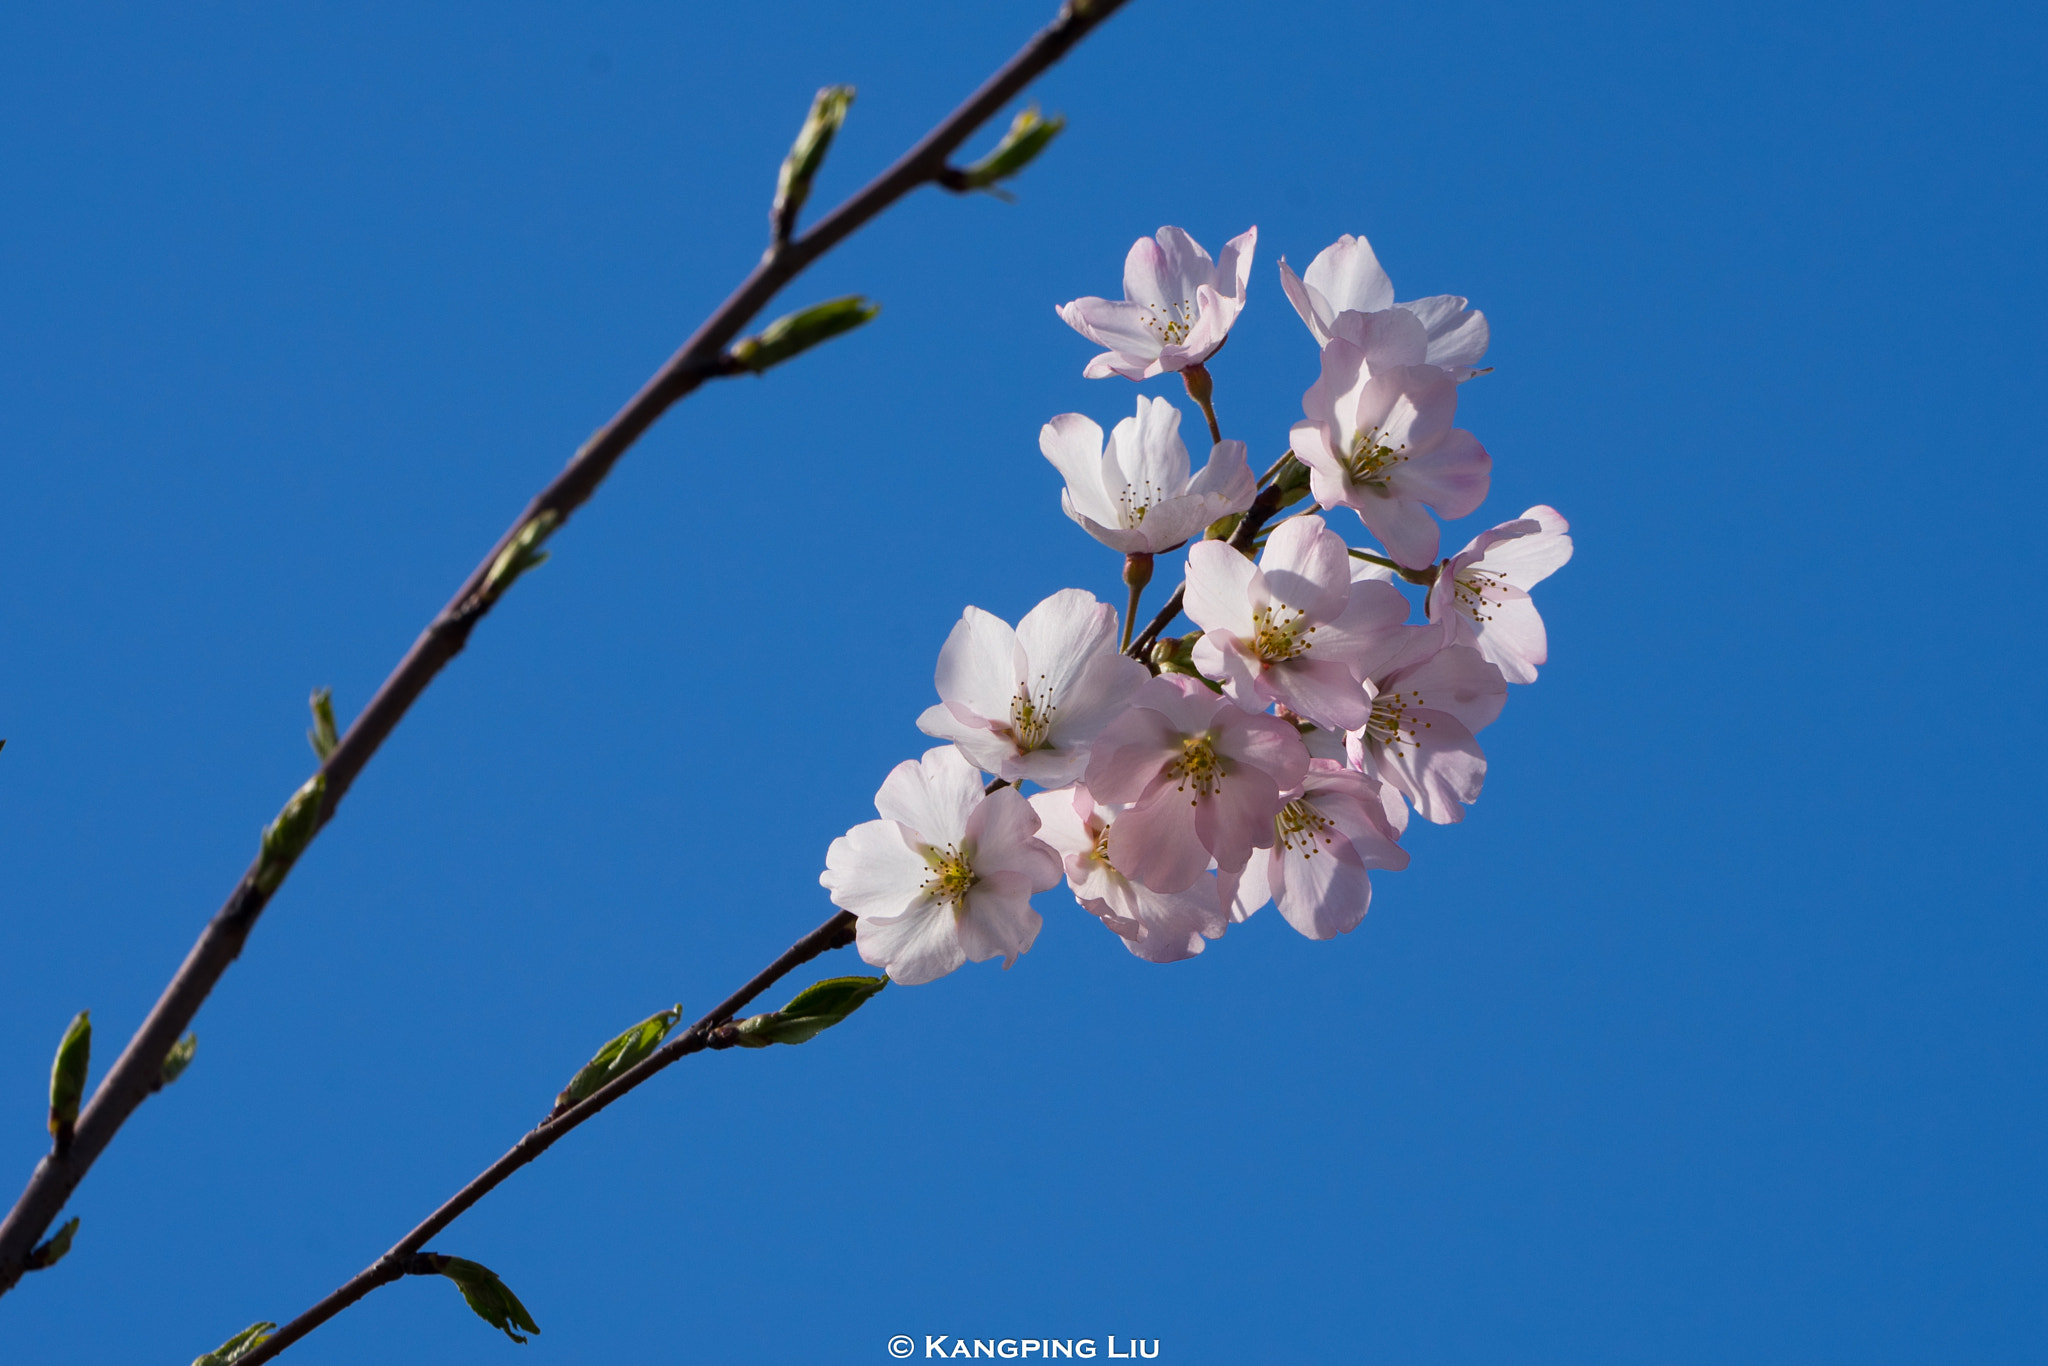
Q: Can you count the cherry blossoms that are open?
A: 12